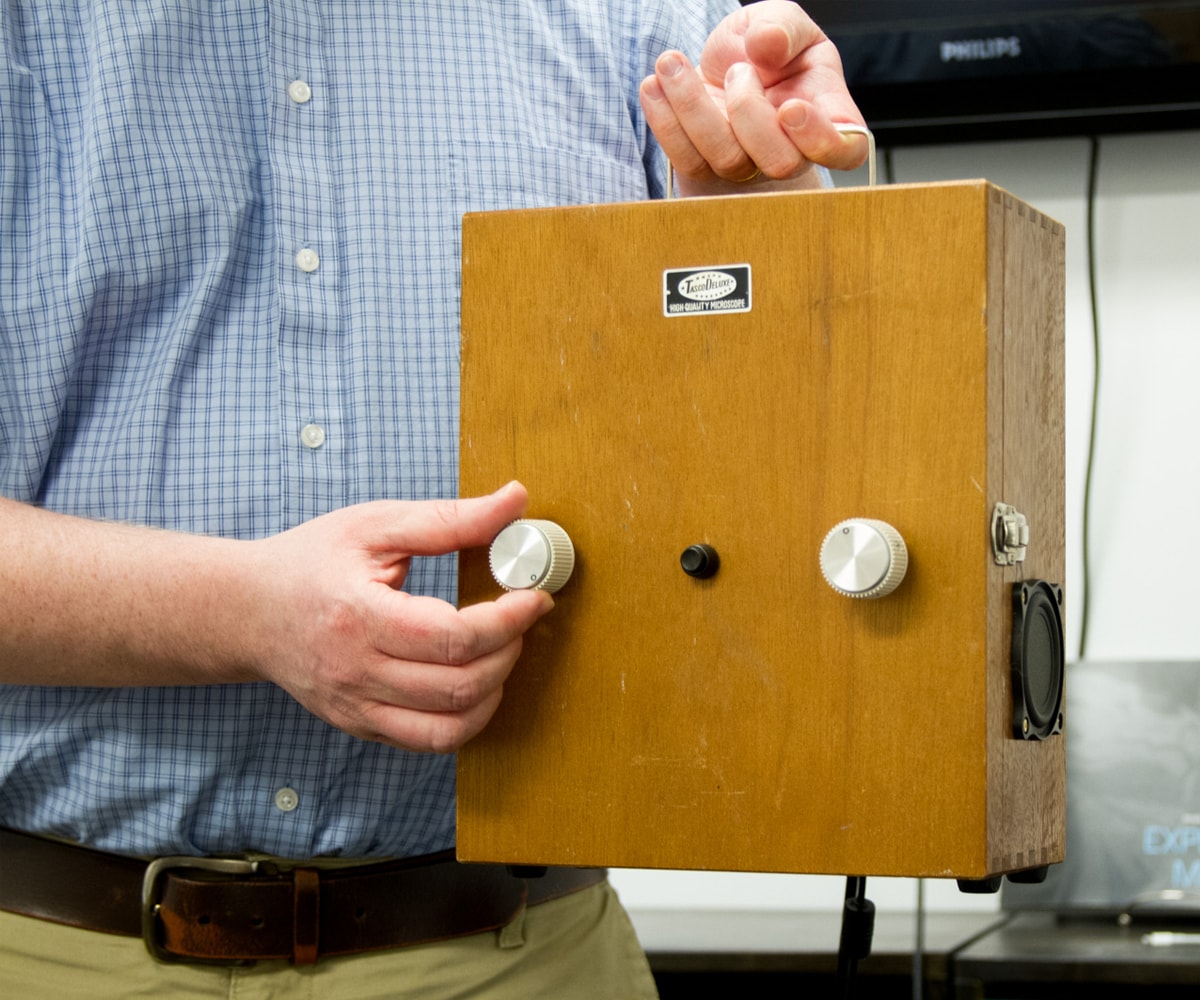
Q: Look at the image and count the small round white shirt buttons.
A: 4